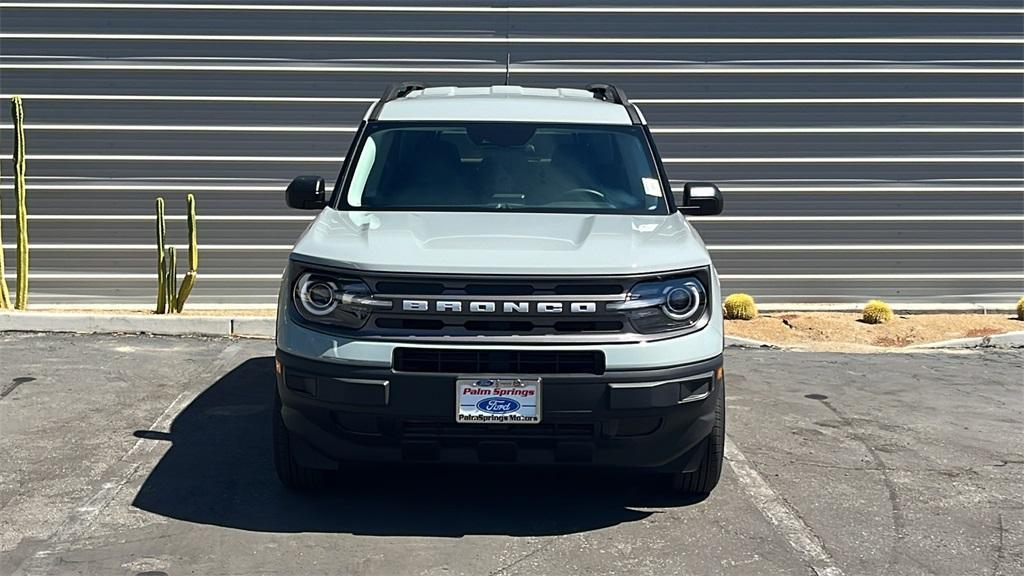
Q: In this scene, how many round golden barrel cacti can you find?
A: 3